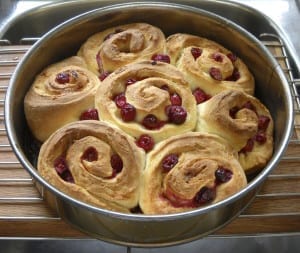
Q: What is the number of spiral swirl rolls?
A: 7